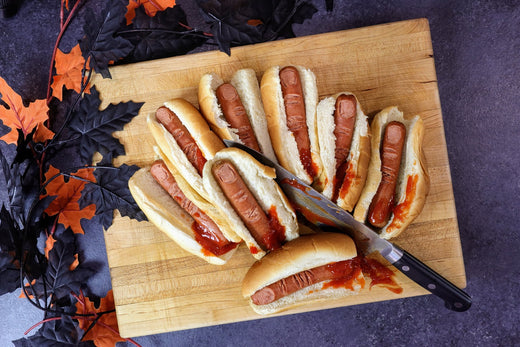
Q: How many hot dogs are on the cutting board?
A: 8